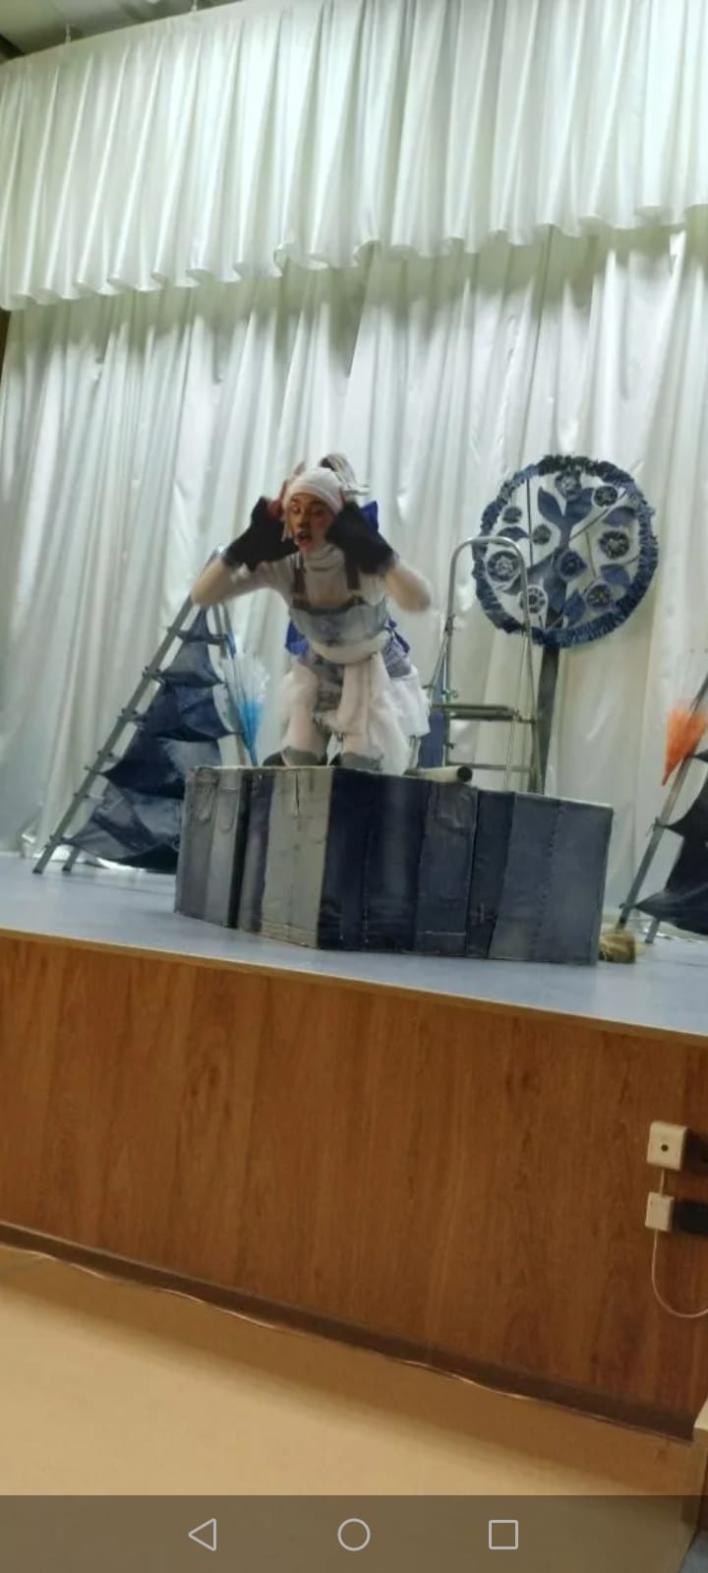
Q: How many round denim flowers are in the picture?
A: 9